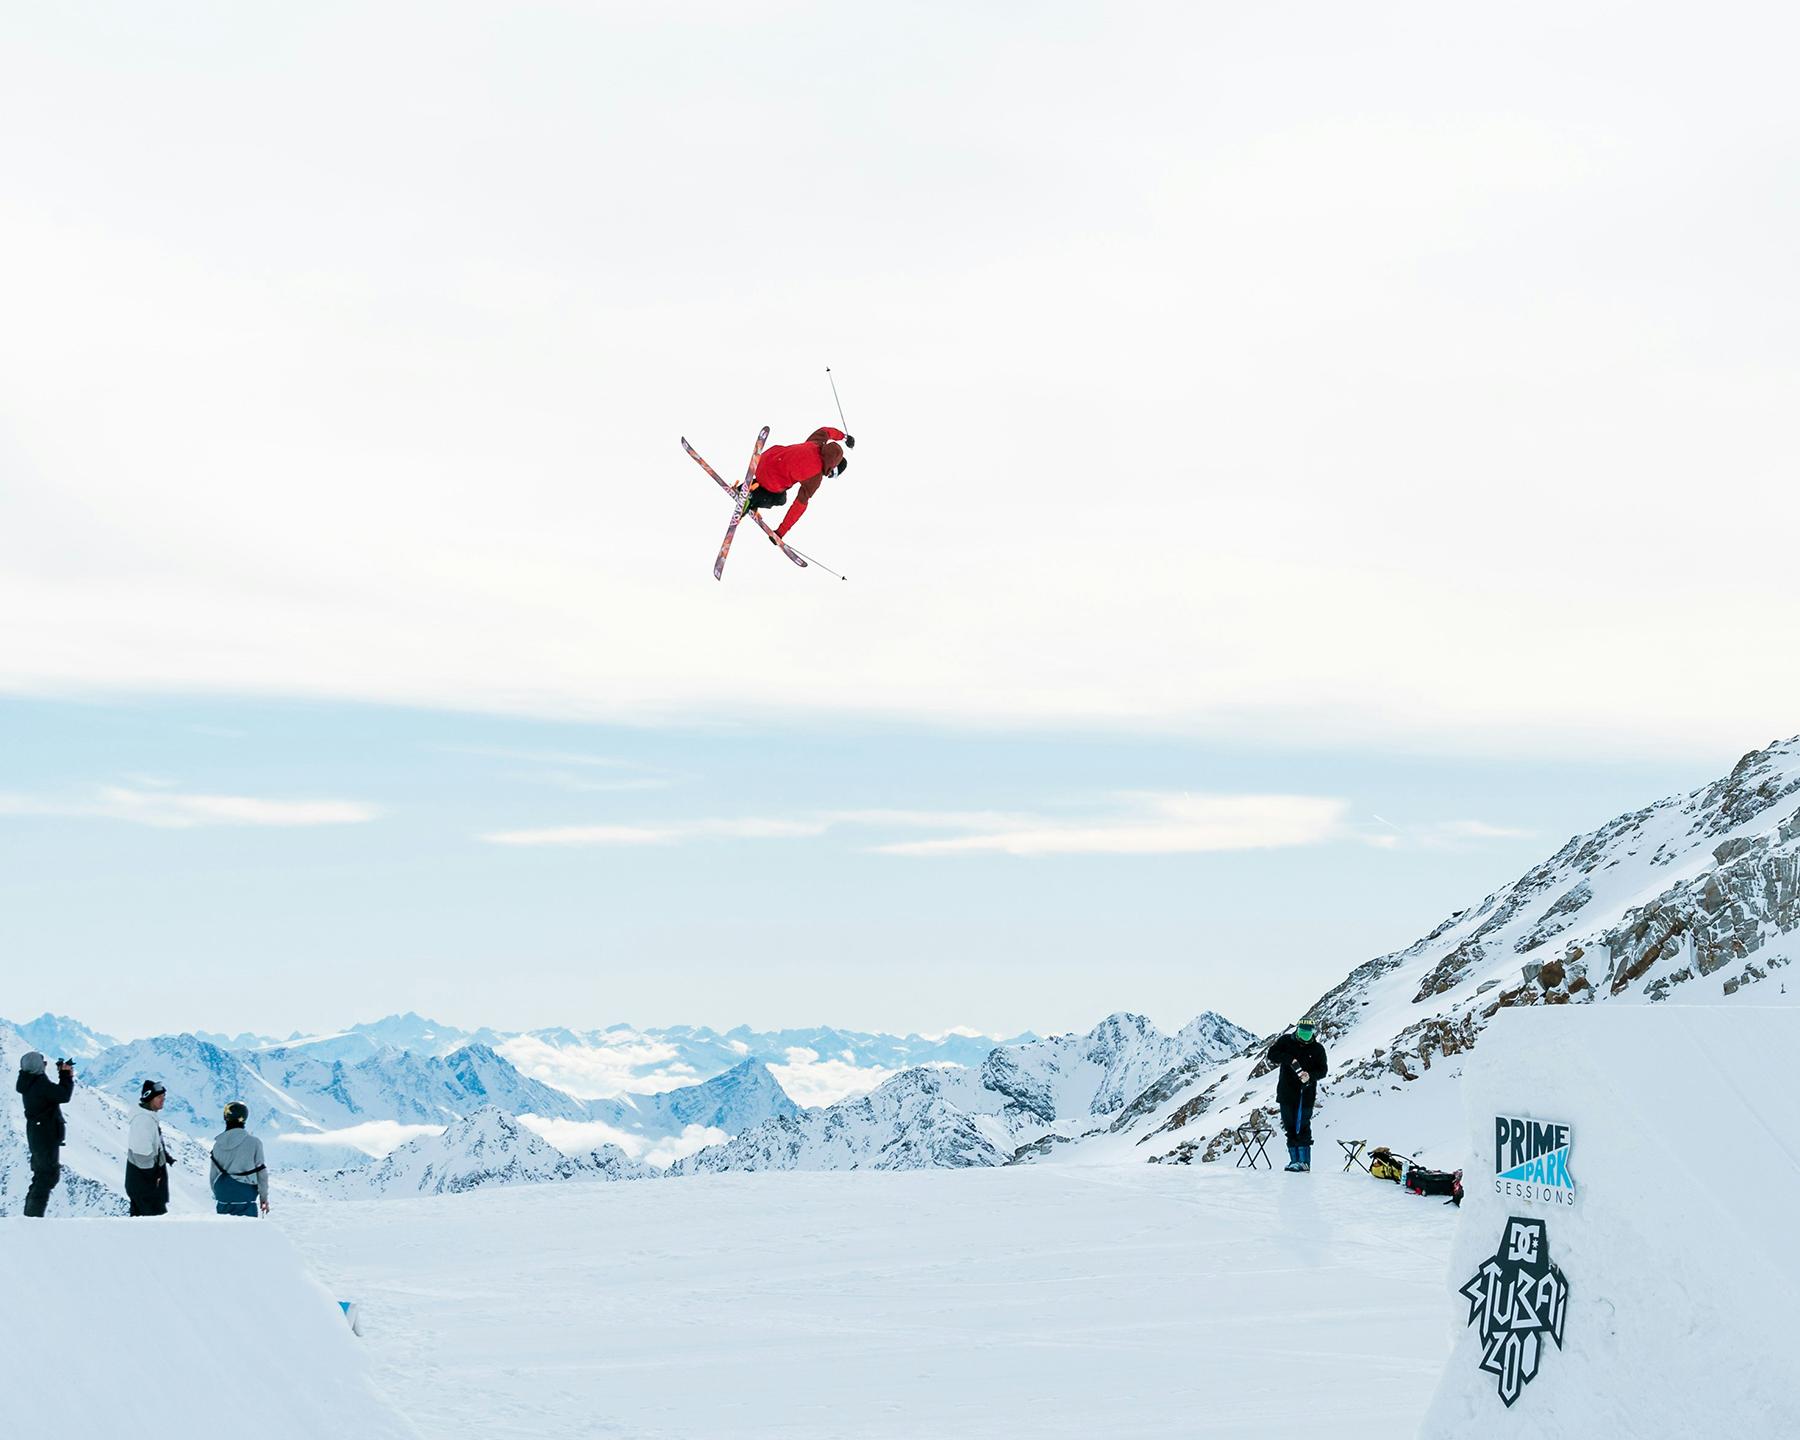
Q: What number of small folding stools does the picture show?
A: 2